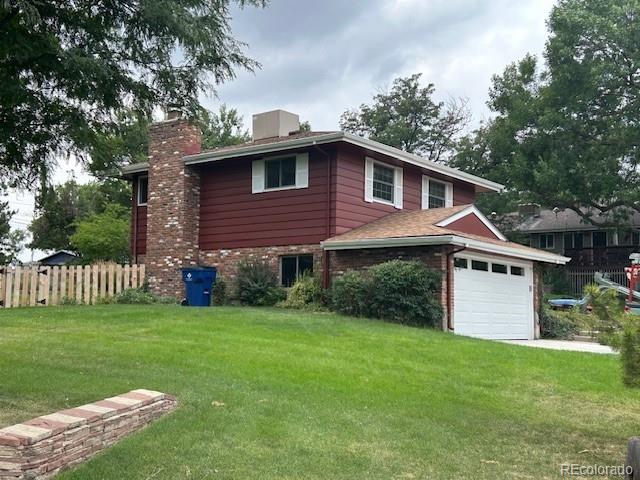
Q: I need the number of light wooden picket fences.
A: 1